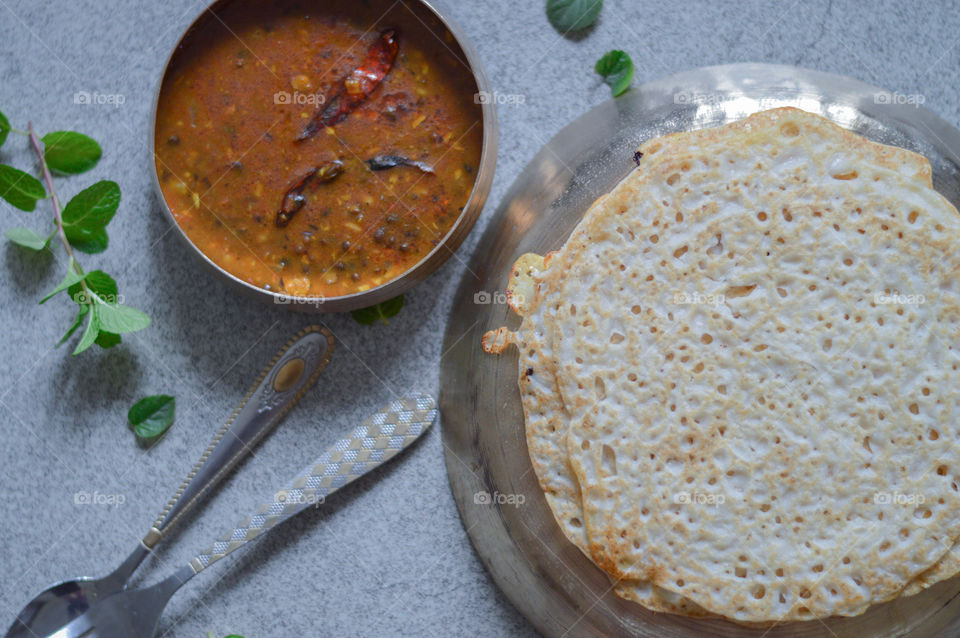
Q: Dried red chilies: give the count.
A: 3